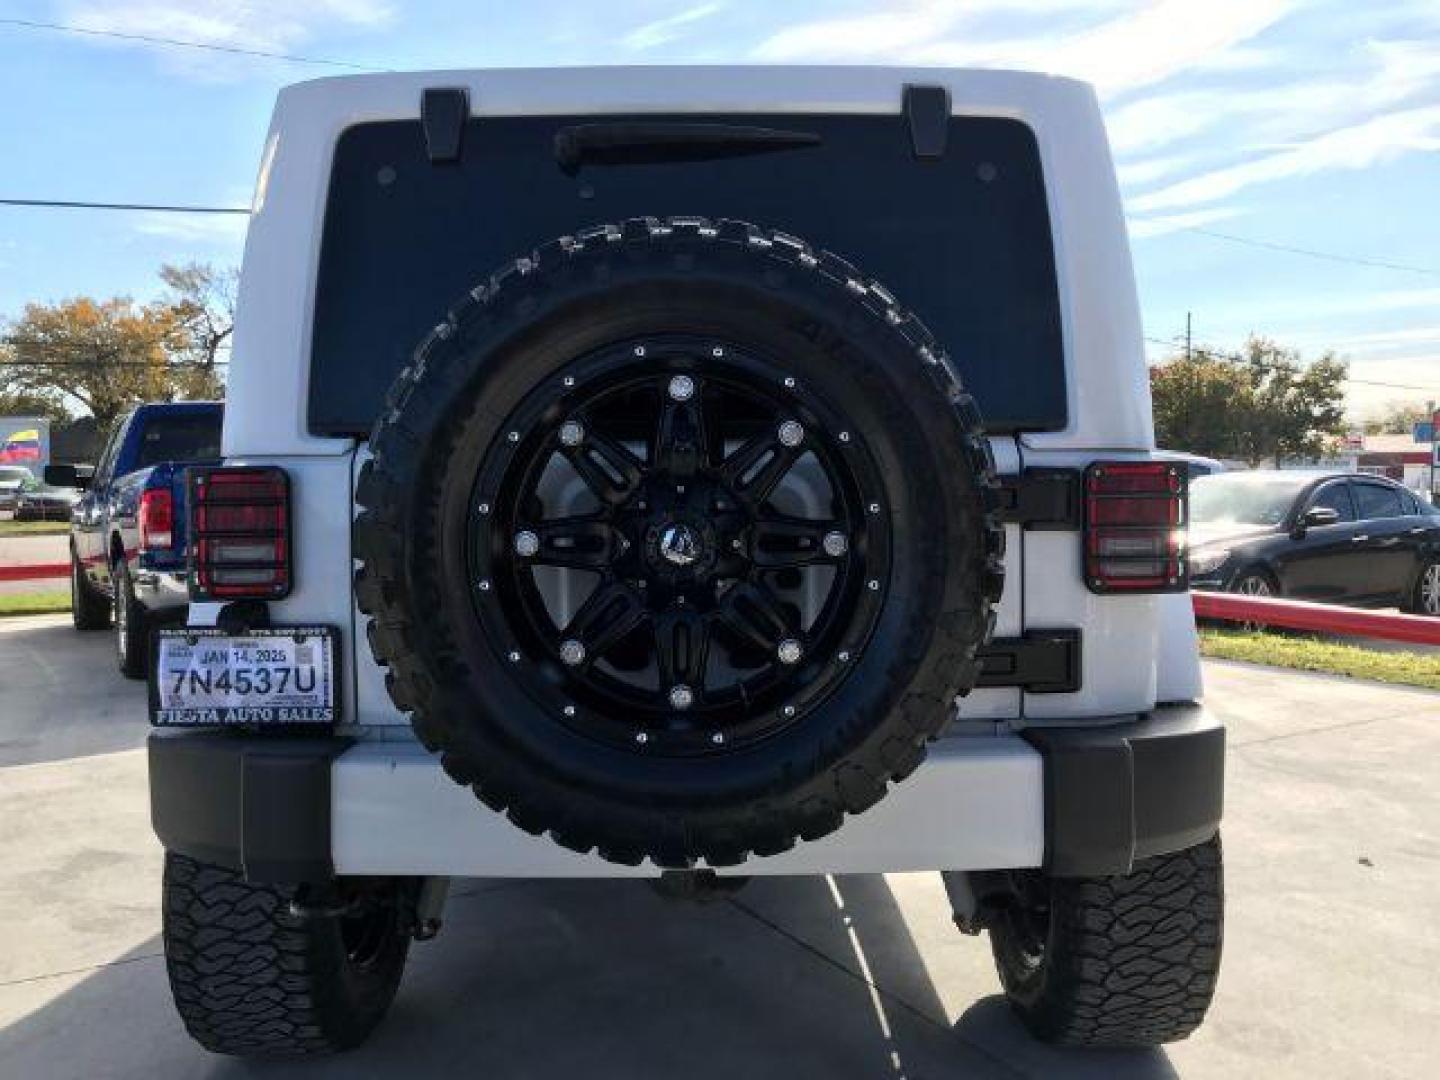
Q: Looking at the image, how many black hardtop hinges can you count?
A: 2